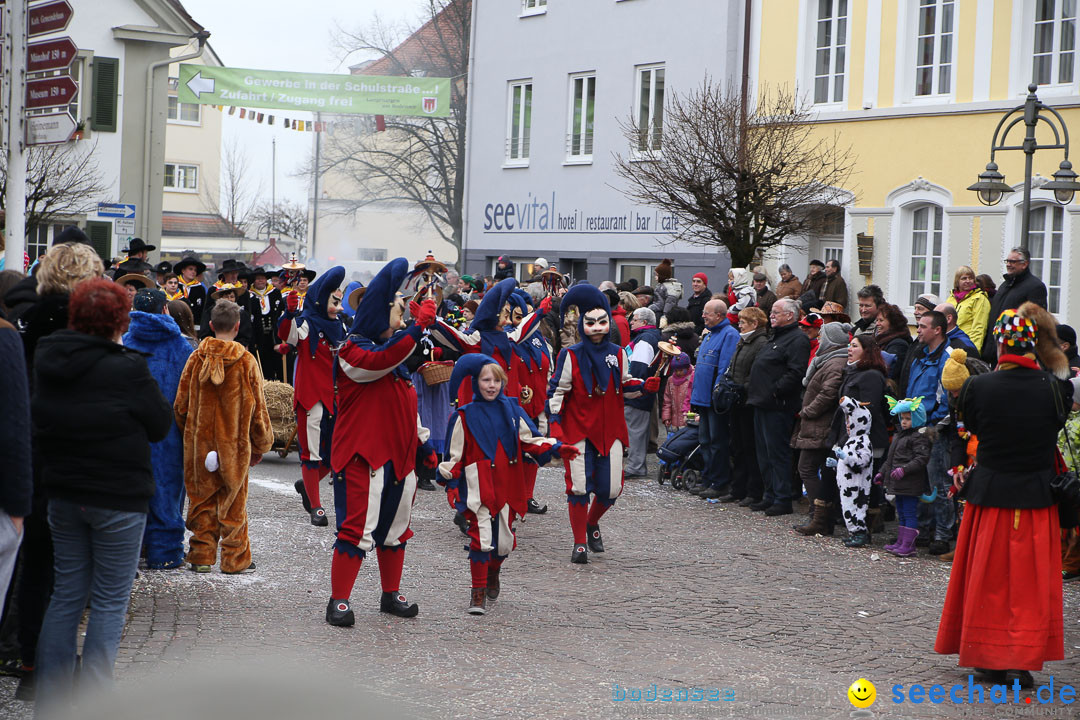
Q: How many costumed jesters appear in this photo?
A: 6